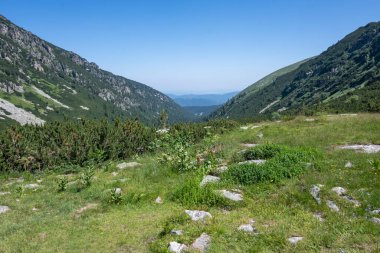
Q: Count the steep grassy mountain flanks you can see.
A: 2